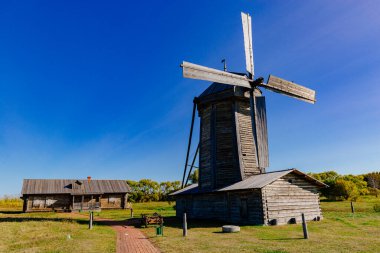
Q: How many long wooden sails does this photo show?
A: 4